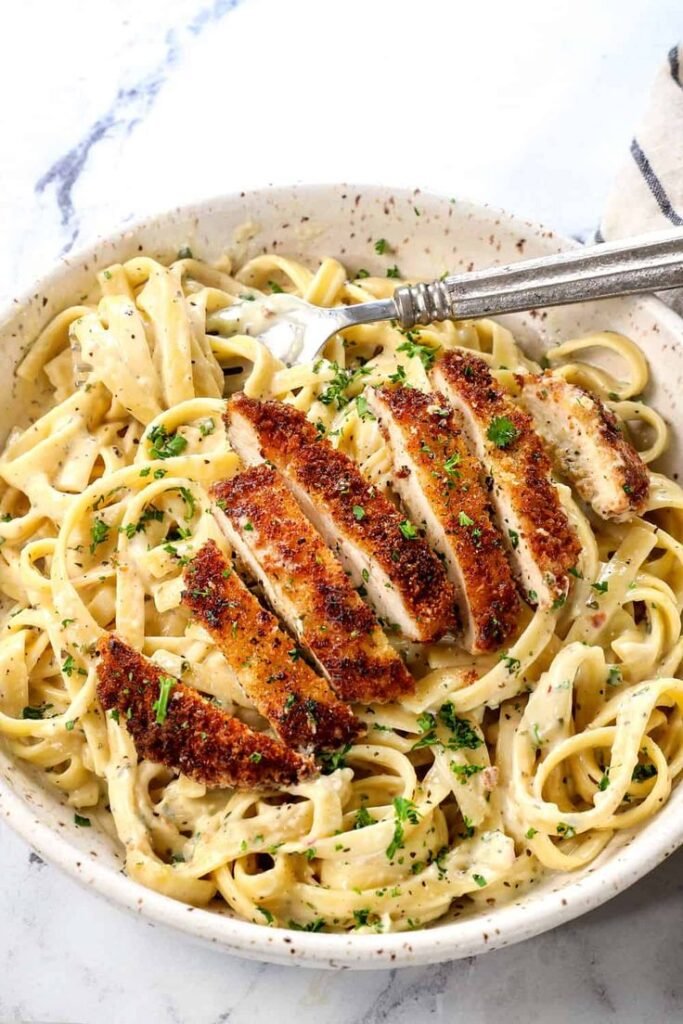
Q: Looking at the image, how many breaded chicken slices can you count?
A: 7